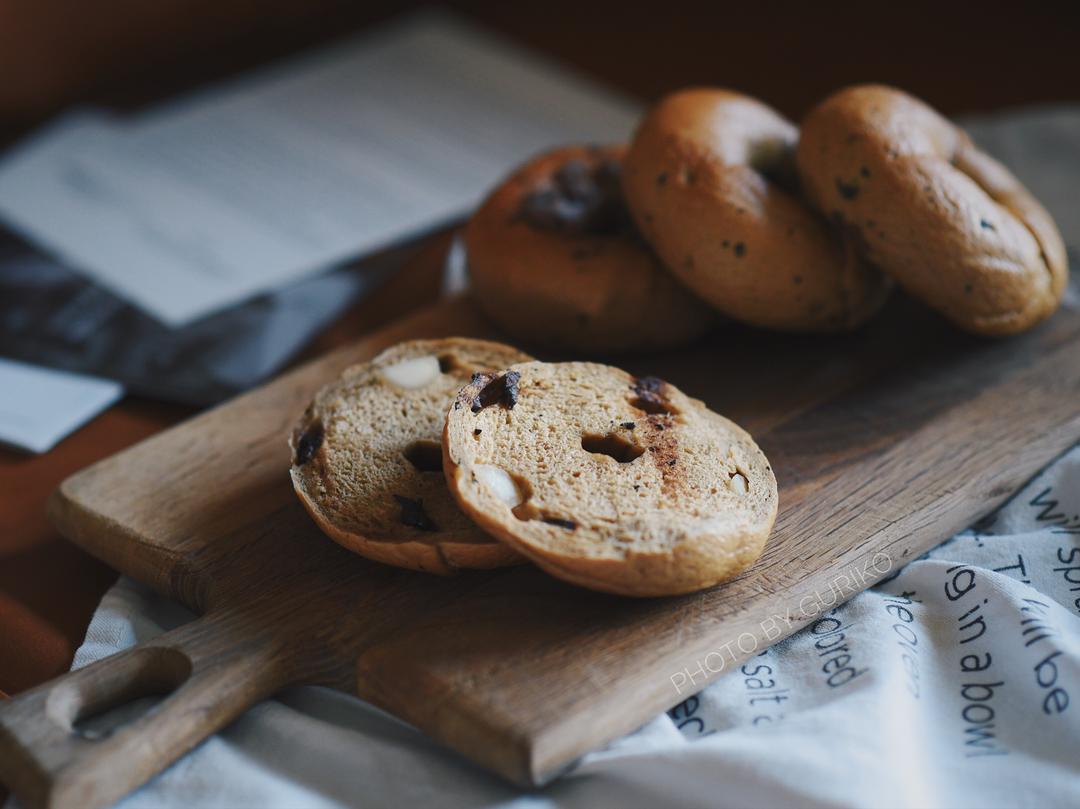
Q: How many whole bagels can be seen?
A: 3